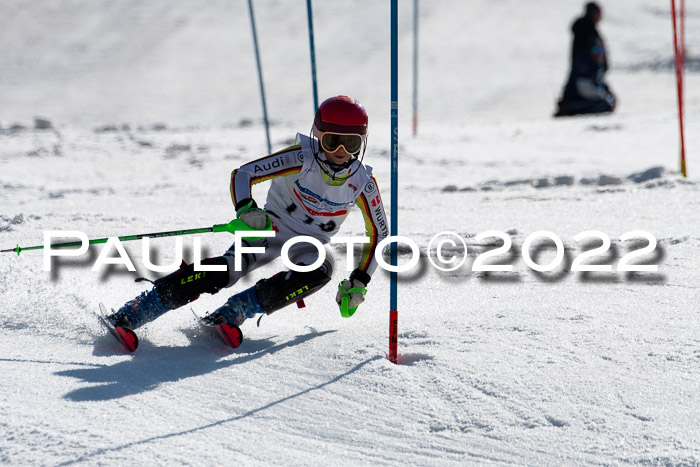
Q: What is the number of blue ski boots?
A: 2